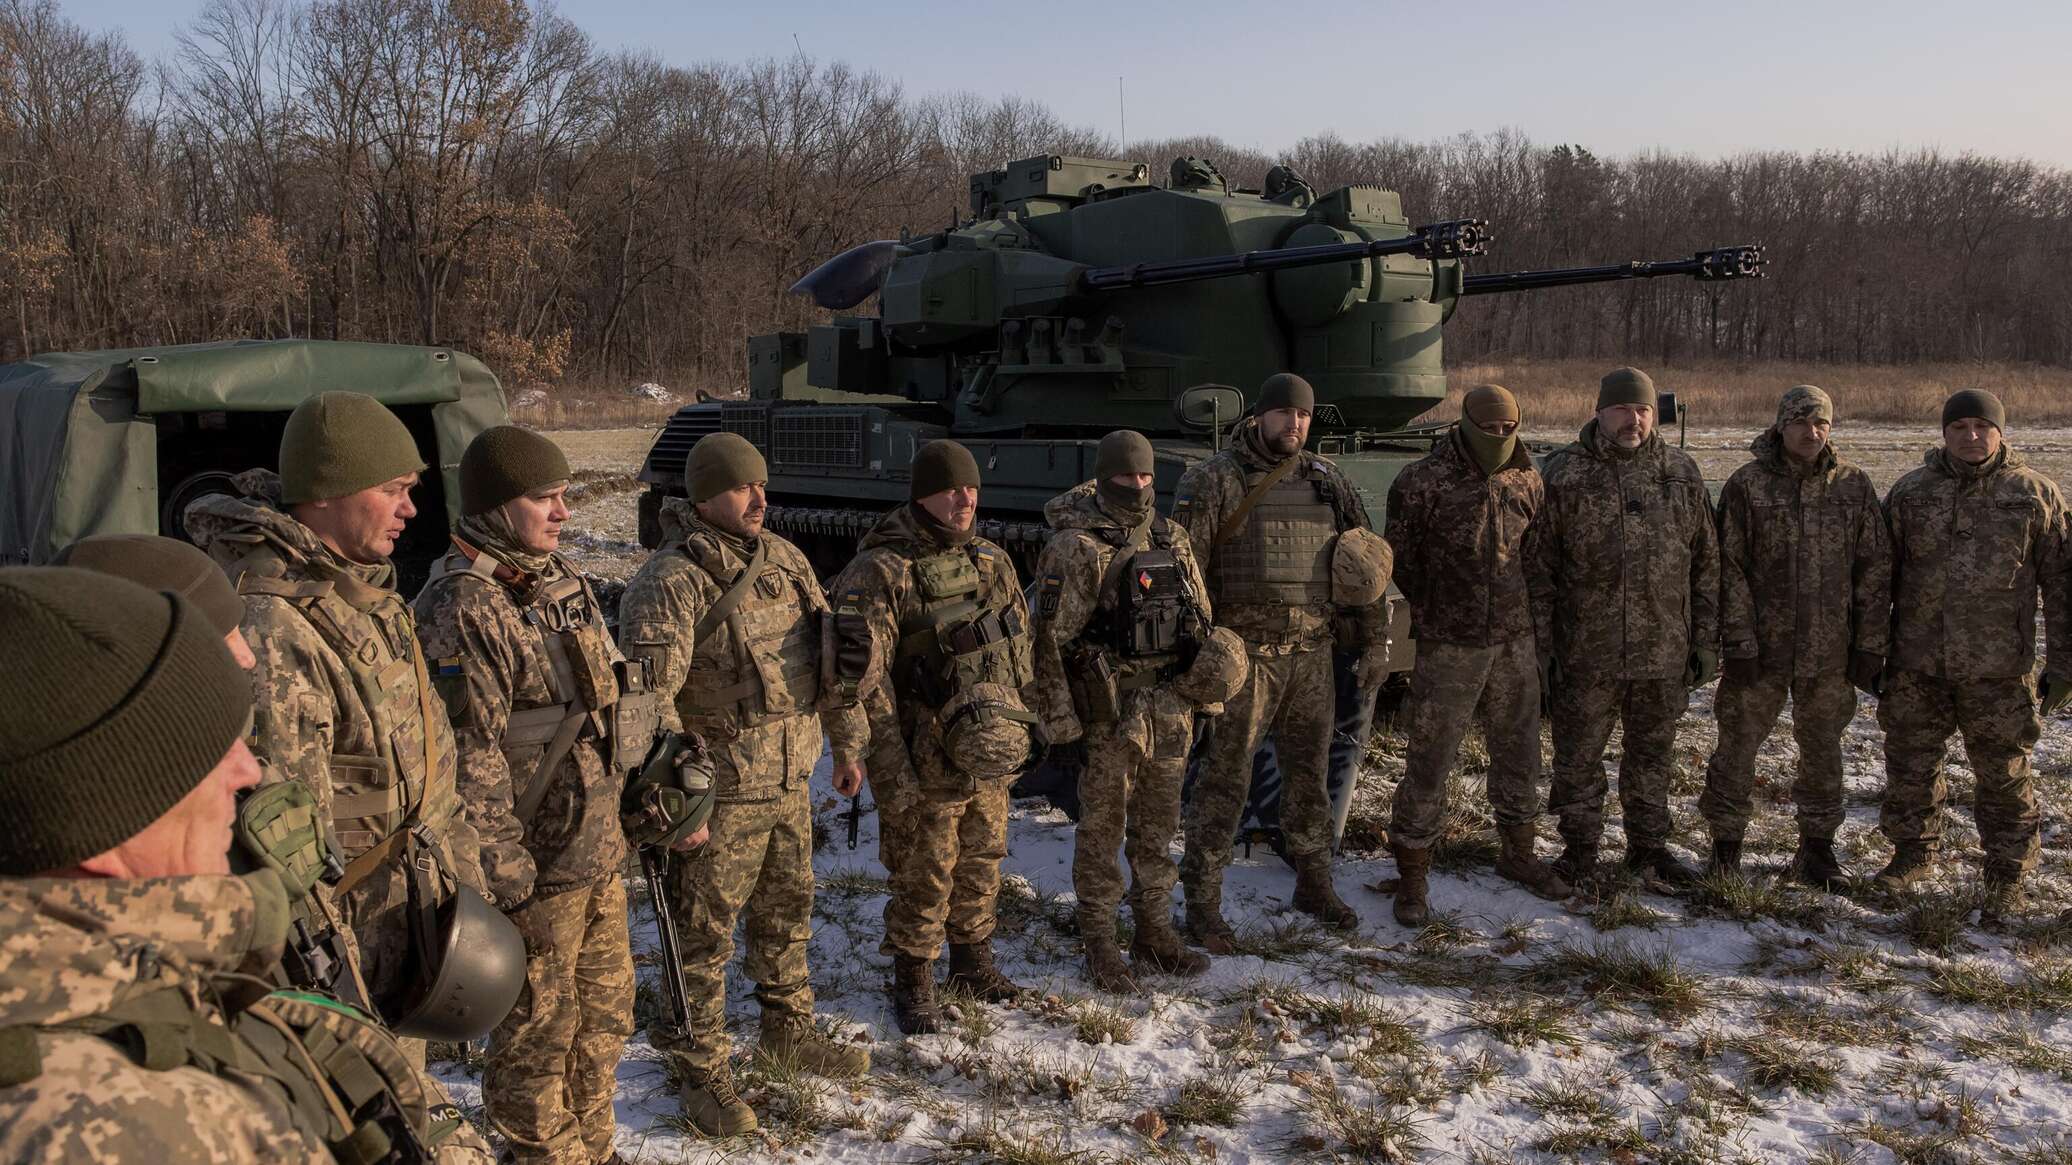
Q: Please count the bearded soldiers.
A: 3